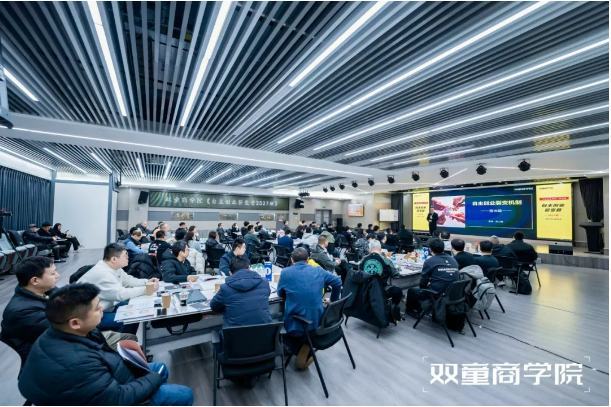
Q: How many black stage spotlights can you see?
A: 10